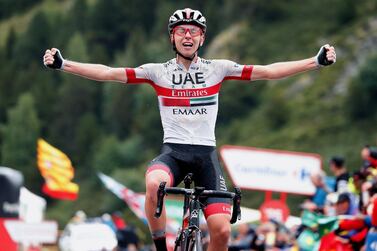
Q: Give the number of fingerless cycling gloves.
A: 2